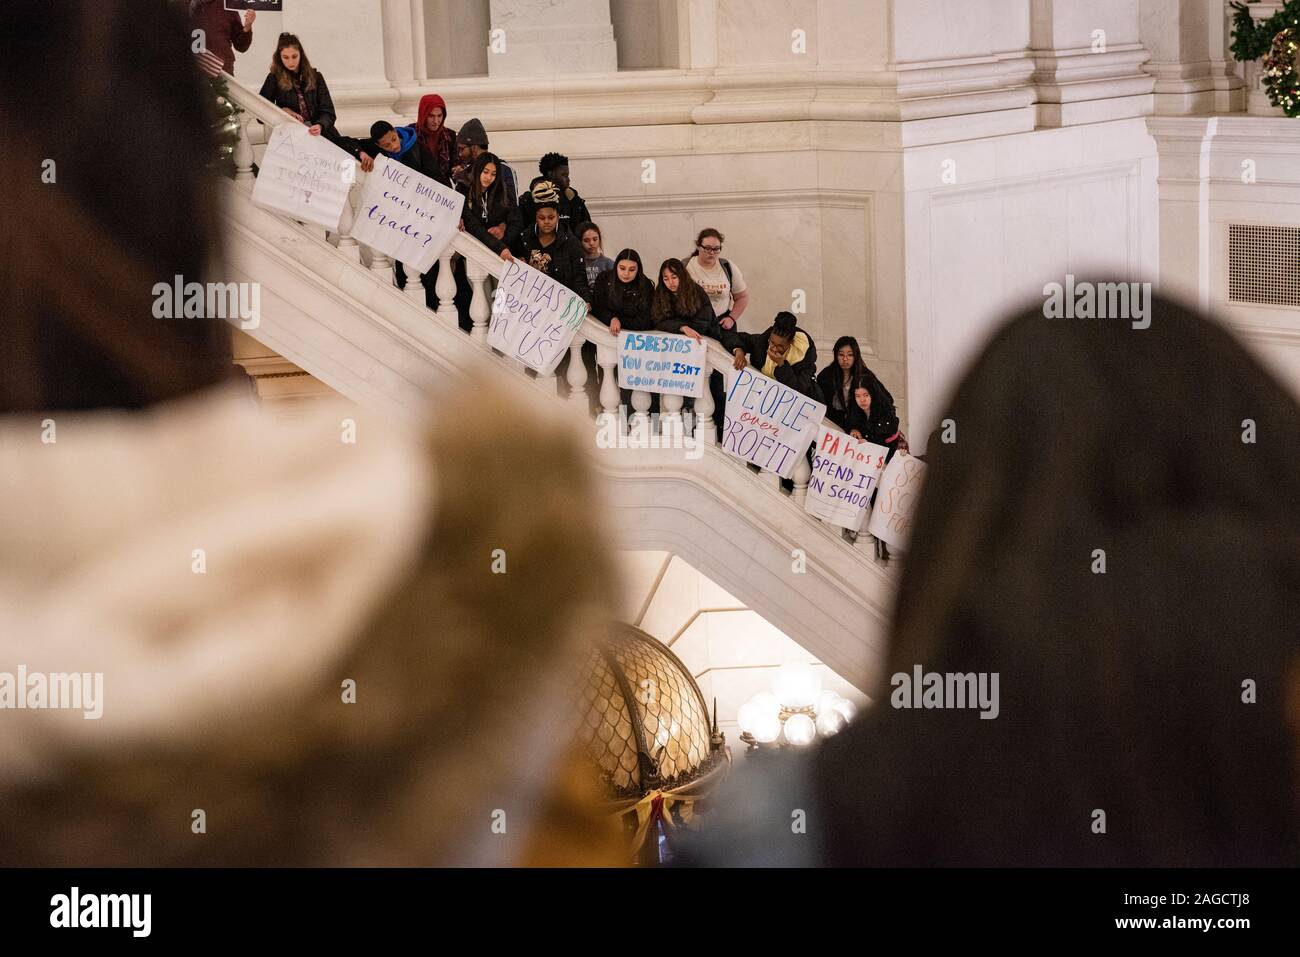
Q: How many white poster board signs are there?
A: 7